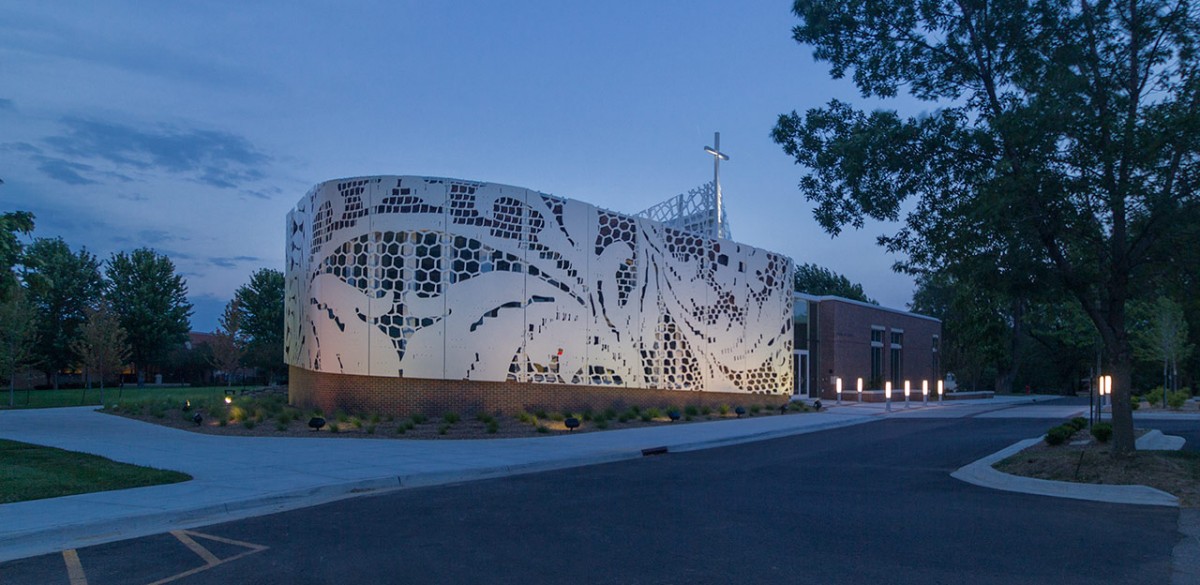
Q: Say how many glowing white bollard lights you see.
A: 8